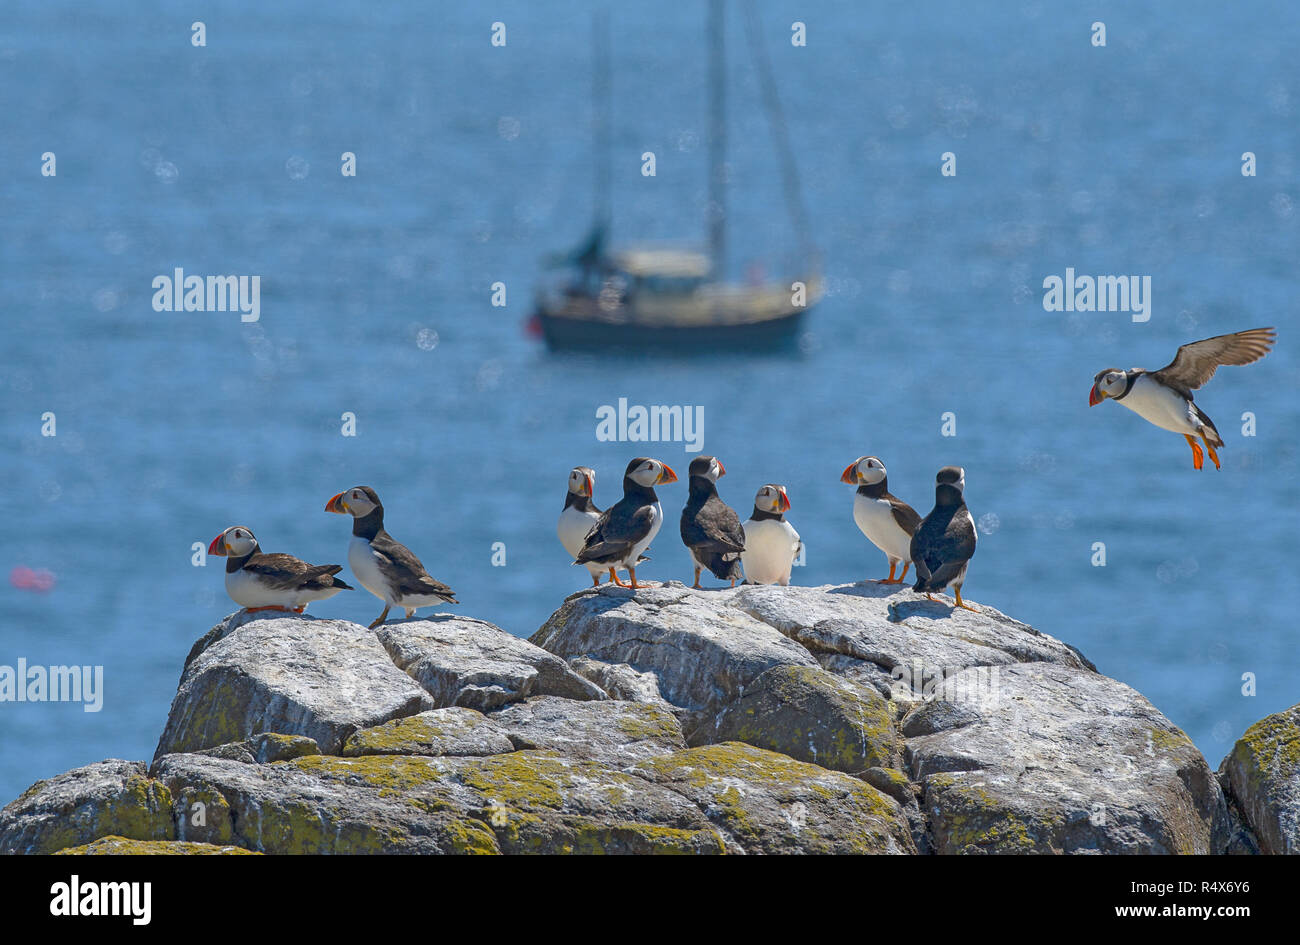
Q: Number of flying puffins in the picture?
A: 1